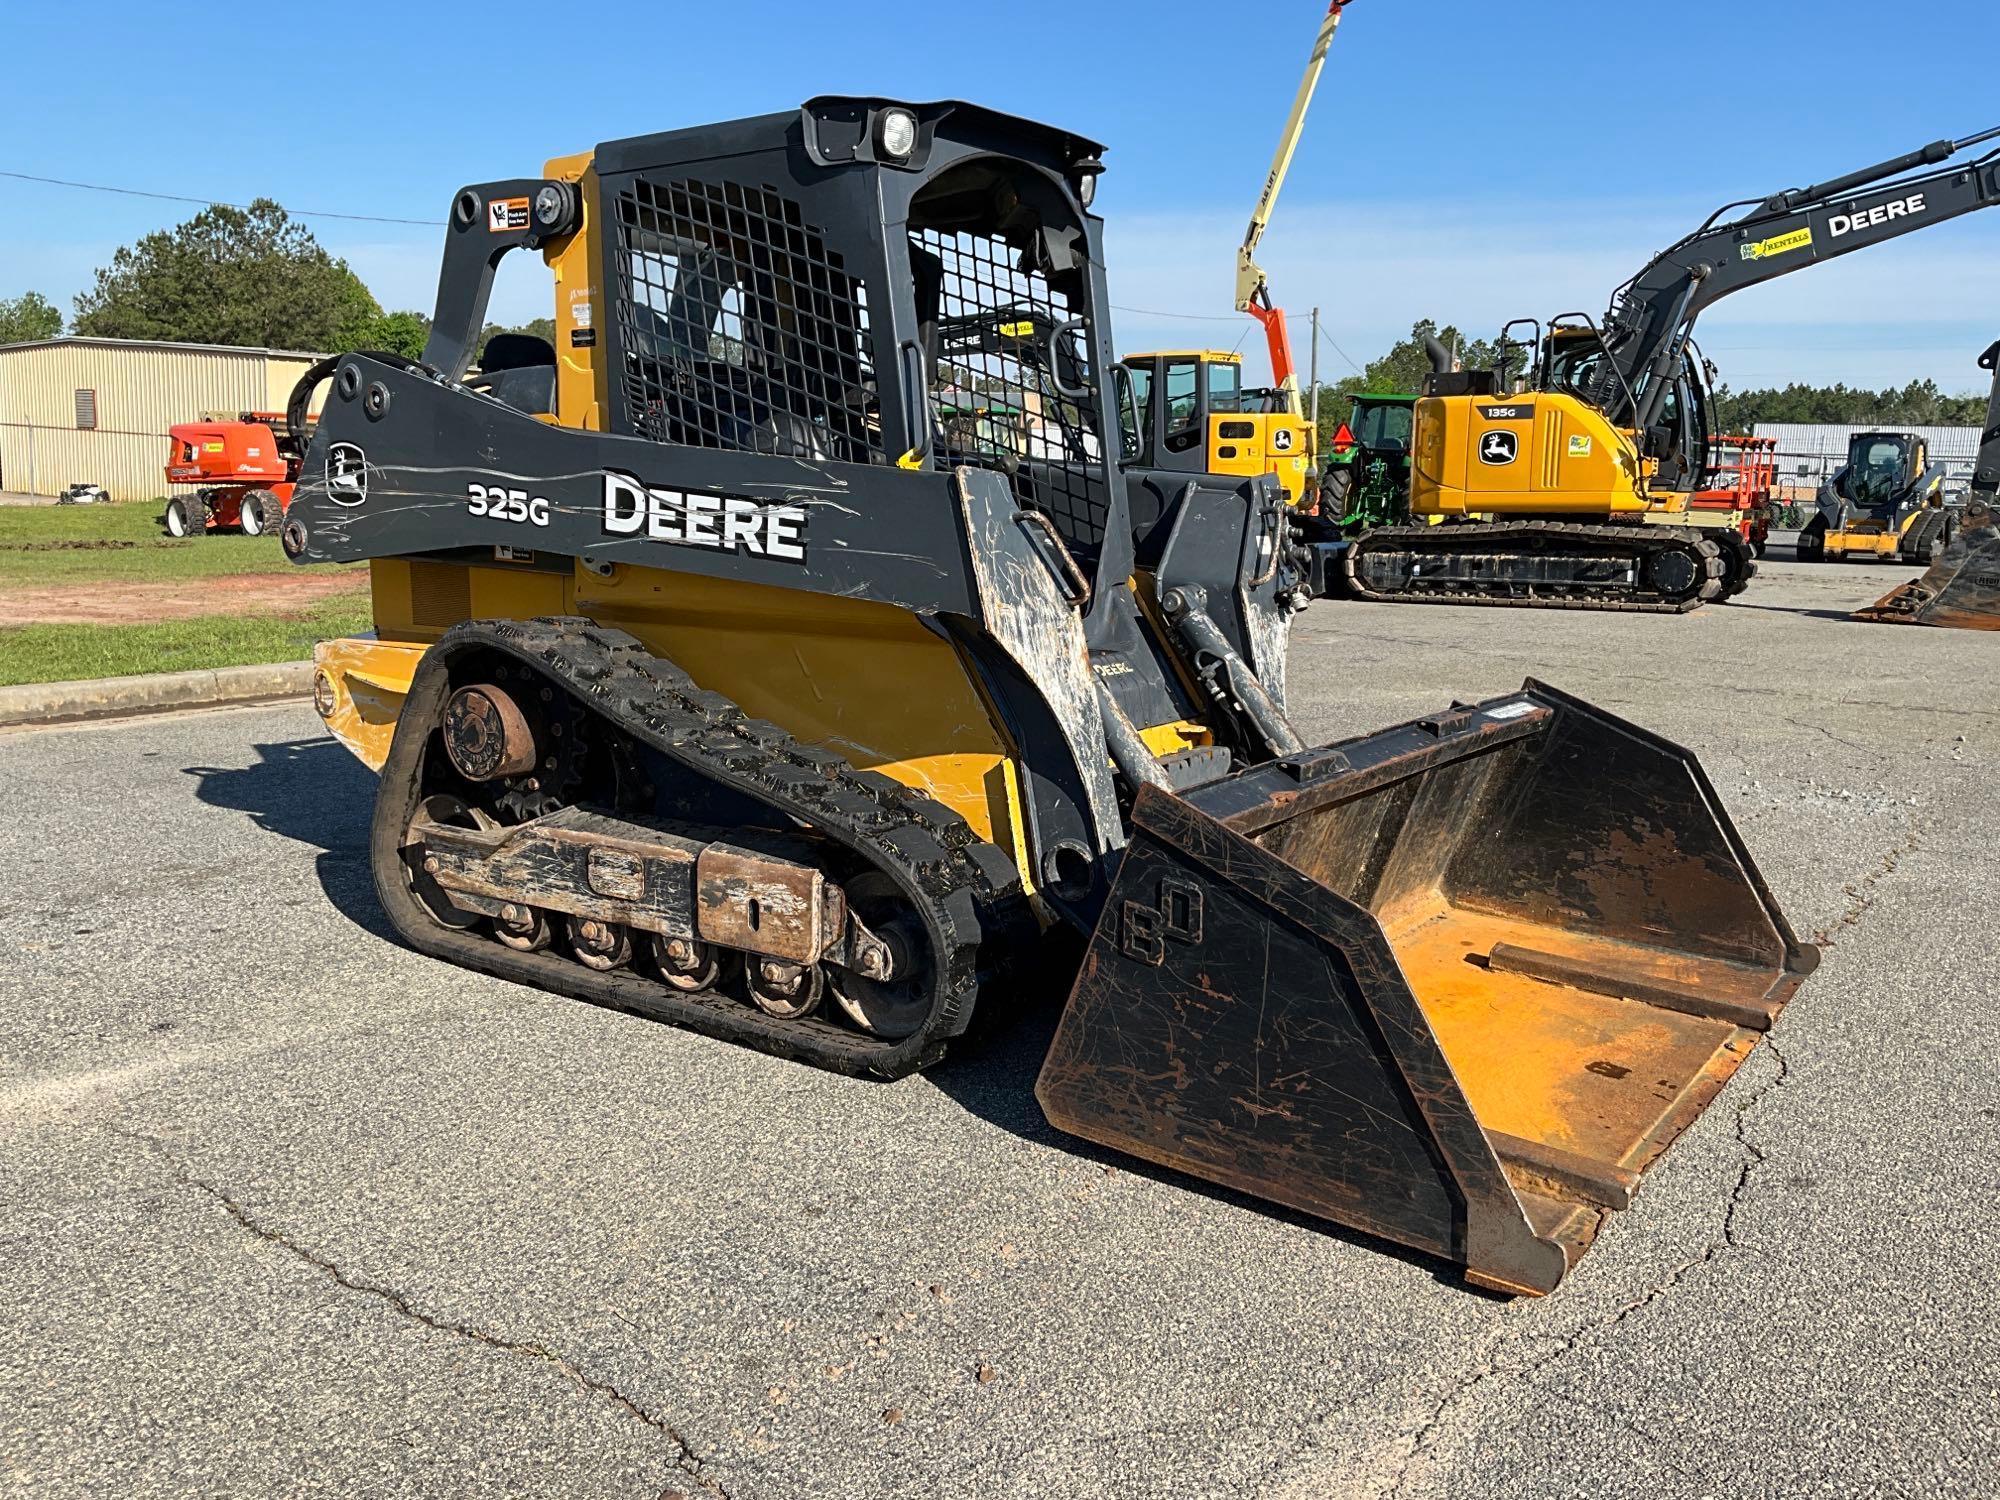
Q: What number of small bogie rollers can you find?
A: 4